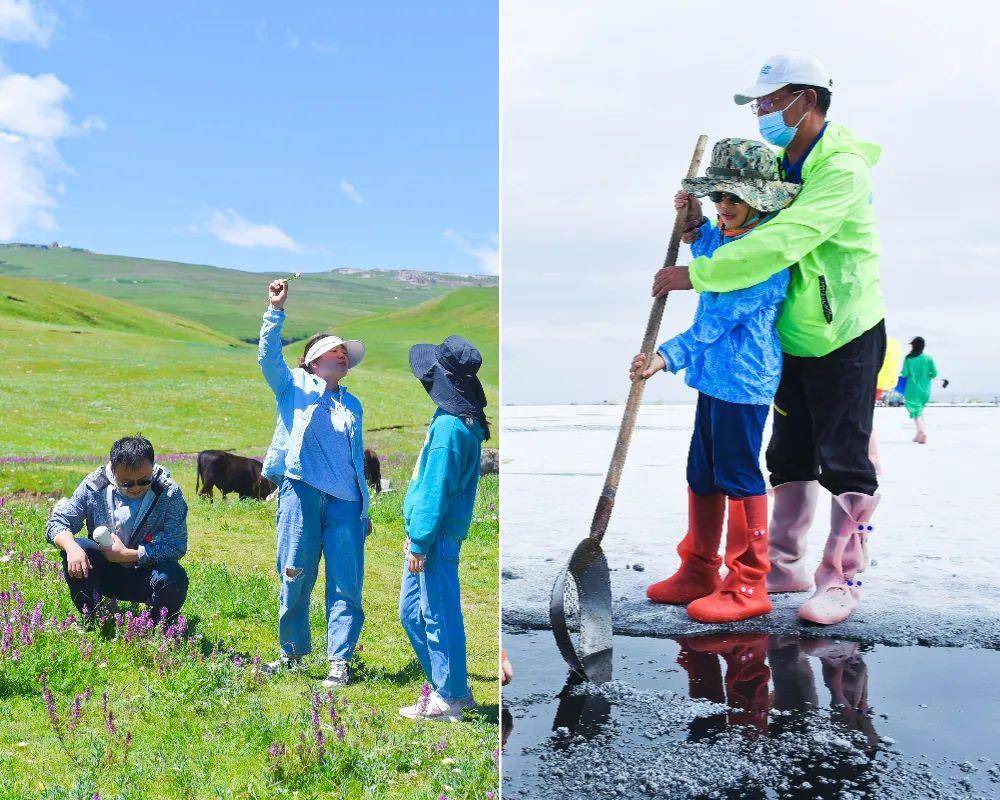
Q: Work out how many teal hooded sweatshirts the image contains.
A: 1